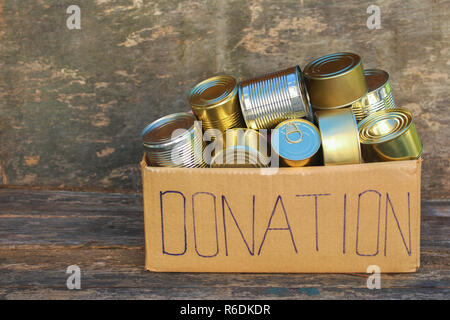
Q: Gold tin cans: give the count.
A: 6